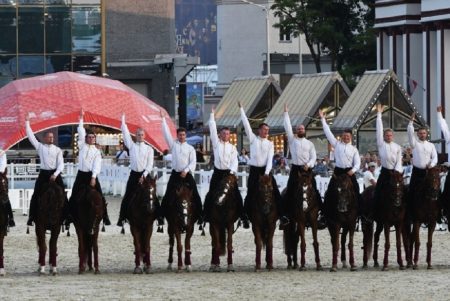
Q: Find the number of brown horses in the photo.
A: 11